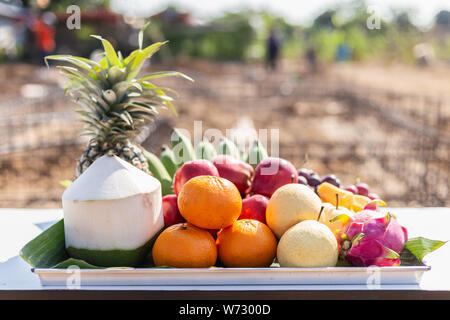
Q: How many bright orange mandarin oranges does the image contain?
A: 3